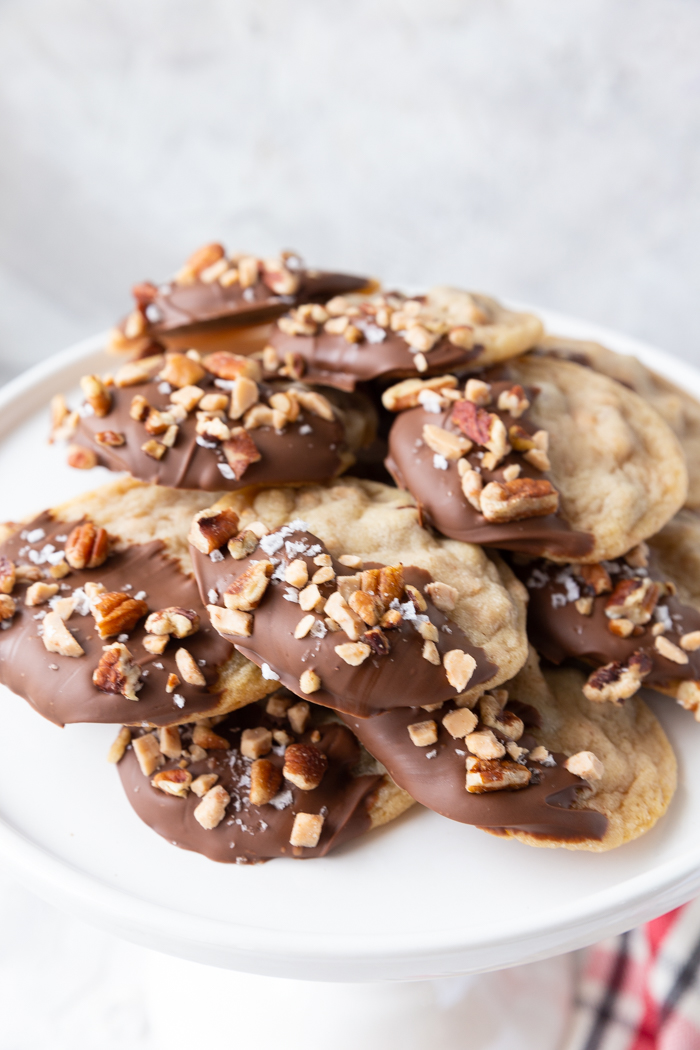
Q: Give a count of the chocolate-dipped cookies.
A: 10